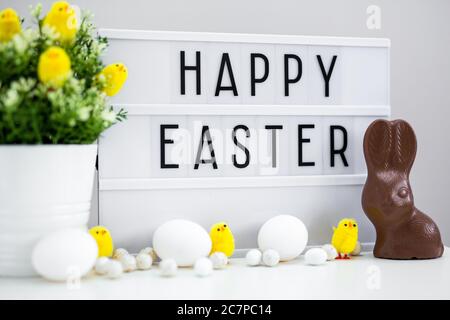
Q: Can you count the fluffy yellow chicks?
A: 7